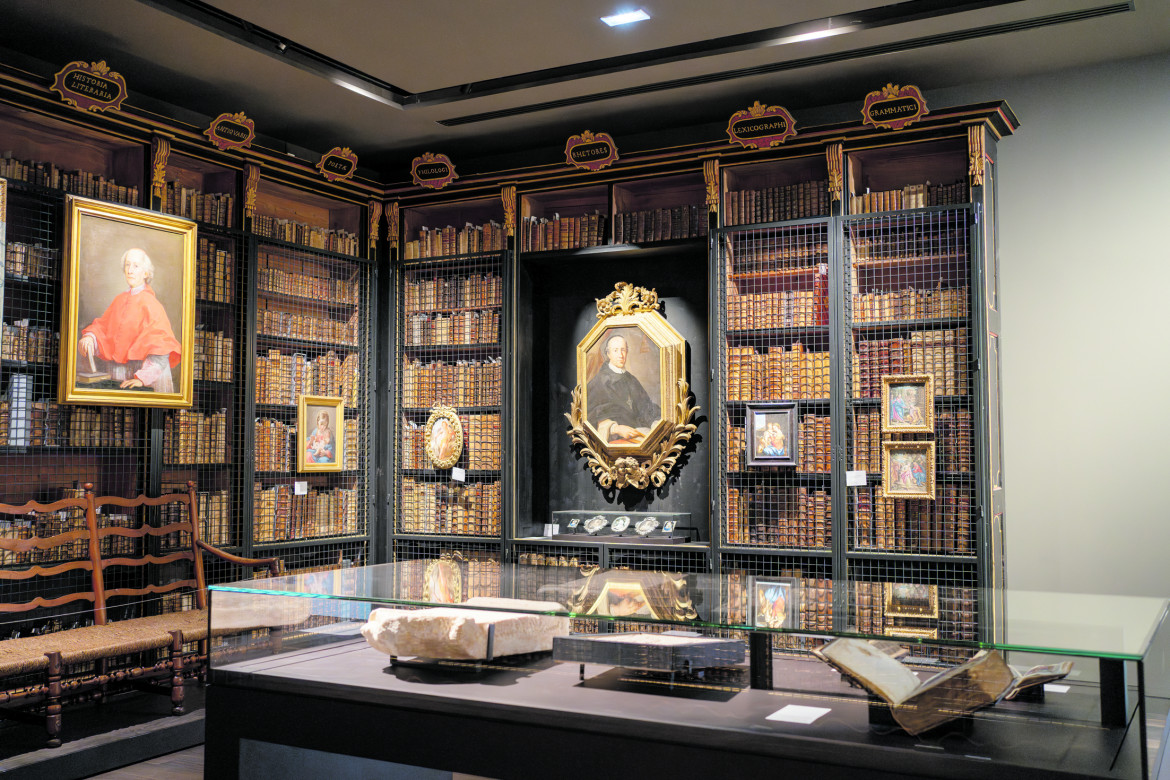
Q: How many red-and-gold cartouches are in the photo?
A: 7